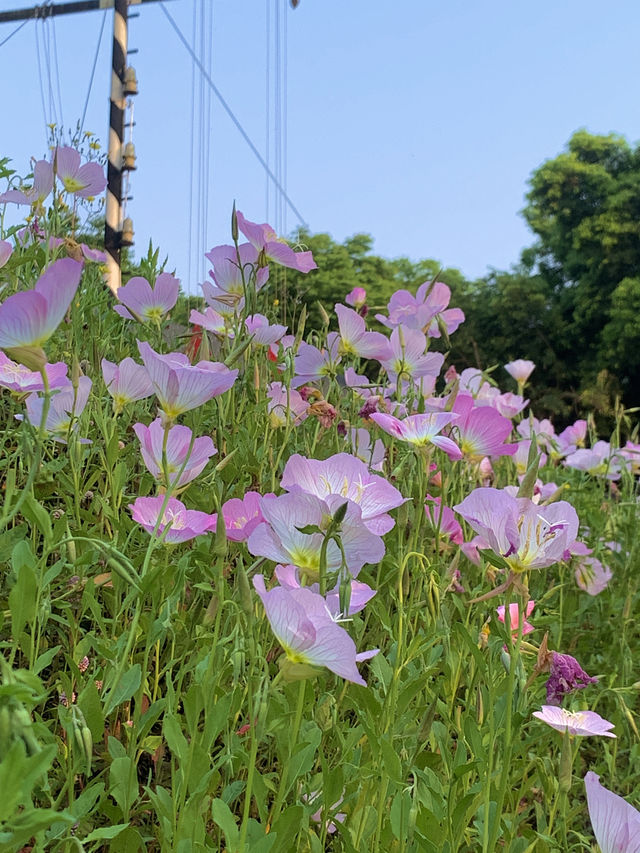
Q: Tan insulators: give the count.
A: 3